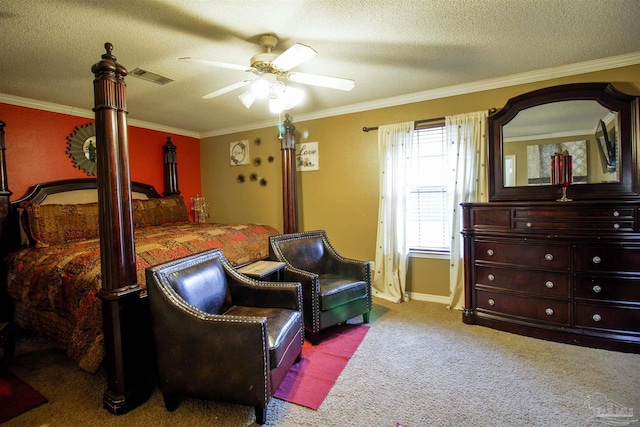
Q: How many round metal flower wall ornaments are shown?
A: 6